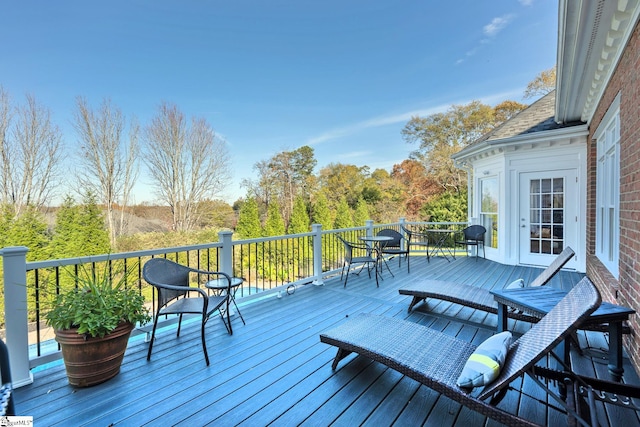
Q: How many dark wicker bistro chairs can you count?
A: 5